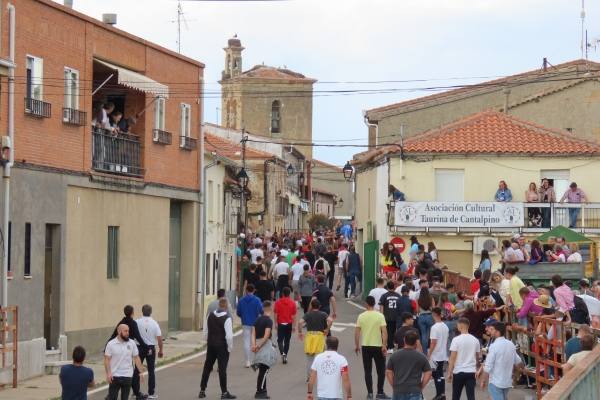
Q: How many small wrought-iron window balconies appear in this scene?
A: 4